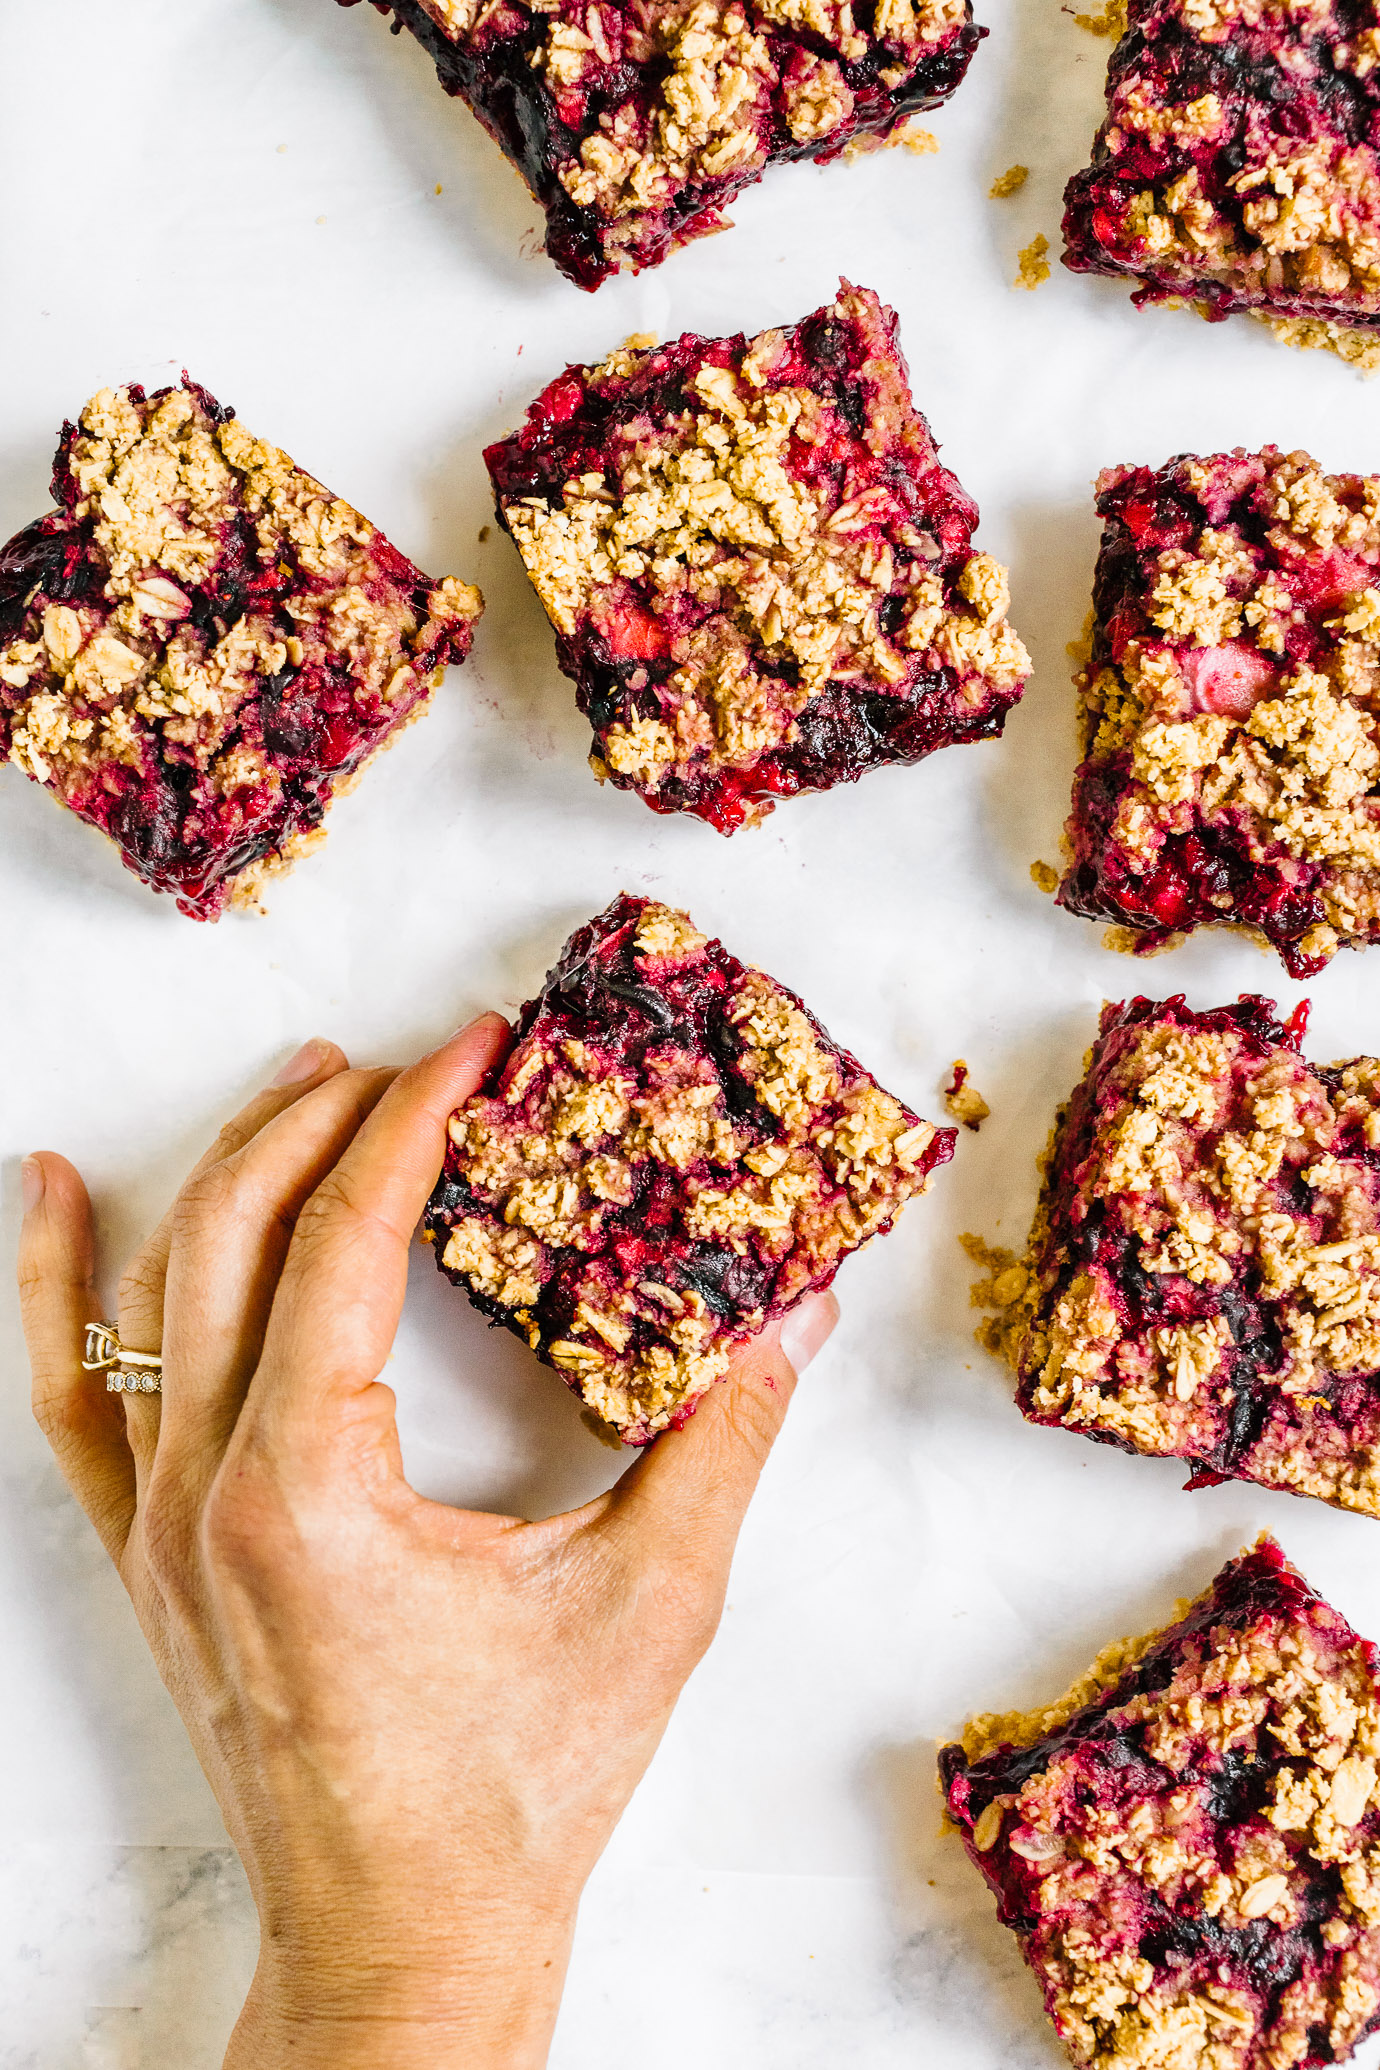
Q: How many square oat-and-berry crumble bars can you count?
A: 8